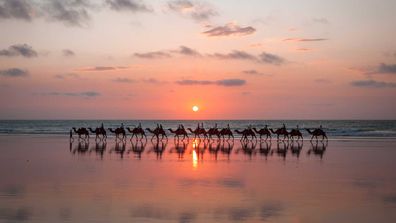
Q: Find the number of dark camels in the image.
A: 14